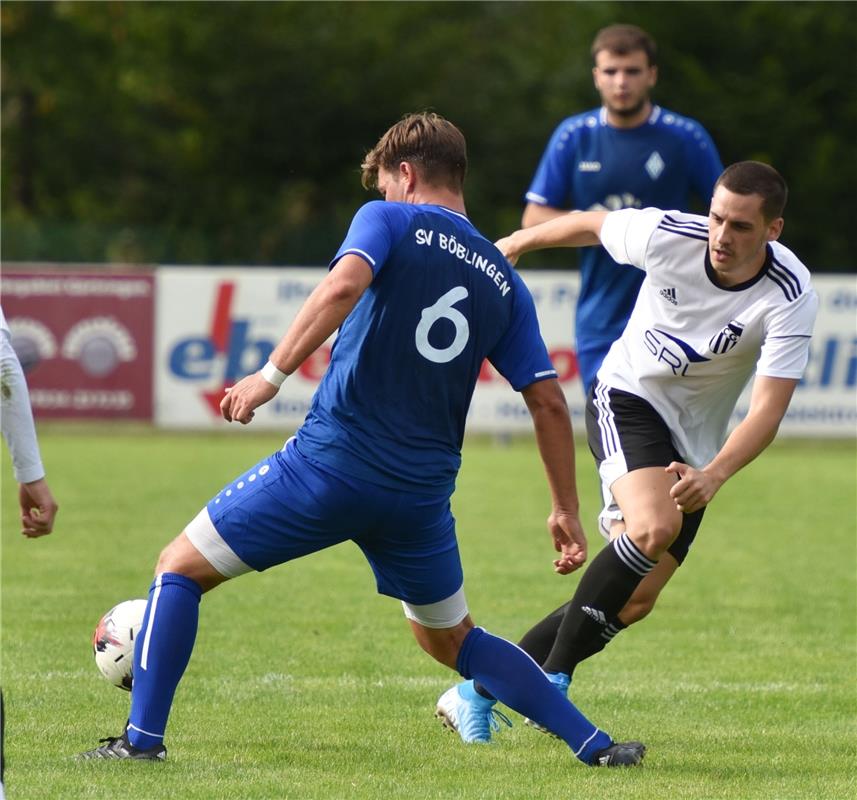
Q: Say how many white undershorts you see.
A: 1